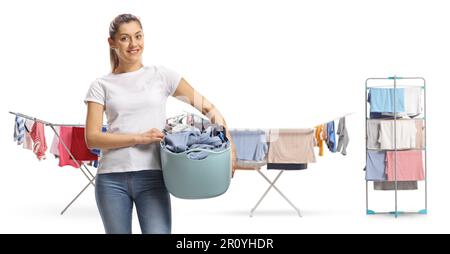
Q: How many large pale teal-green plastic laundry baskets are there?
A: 1